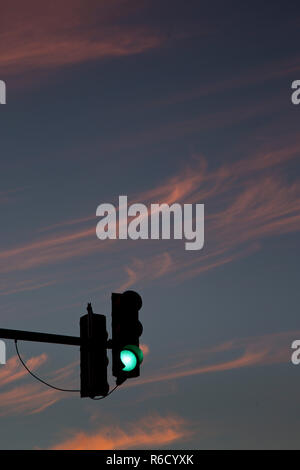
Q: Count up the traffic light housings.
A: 2